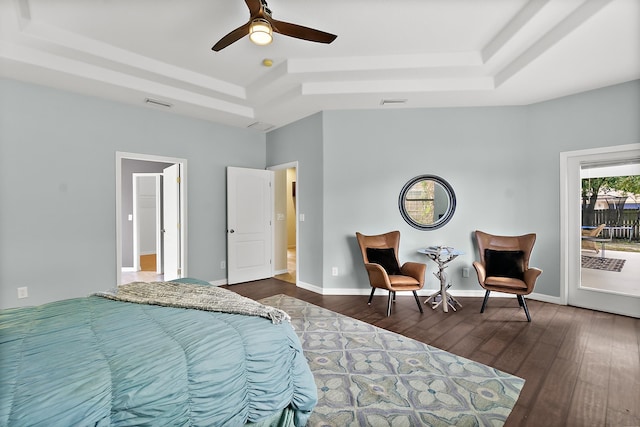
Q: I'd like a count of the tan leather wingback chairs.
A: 2